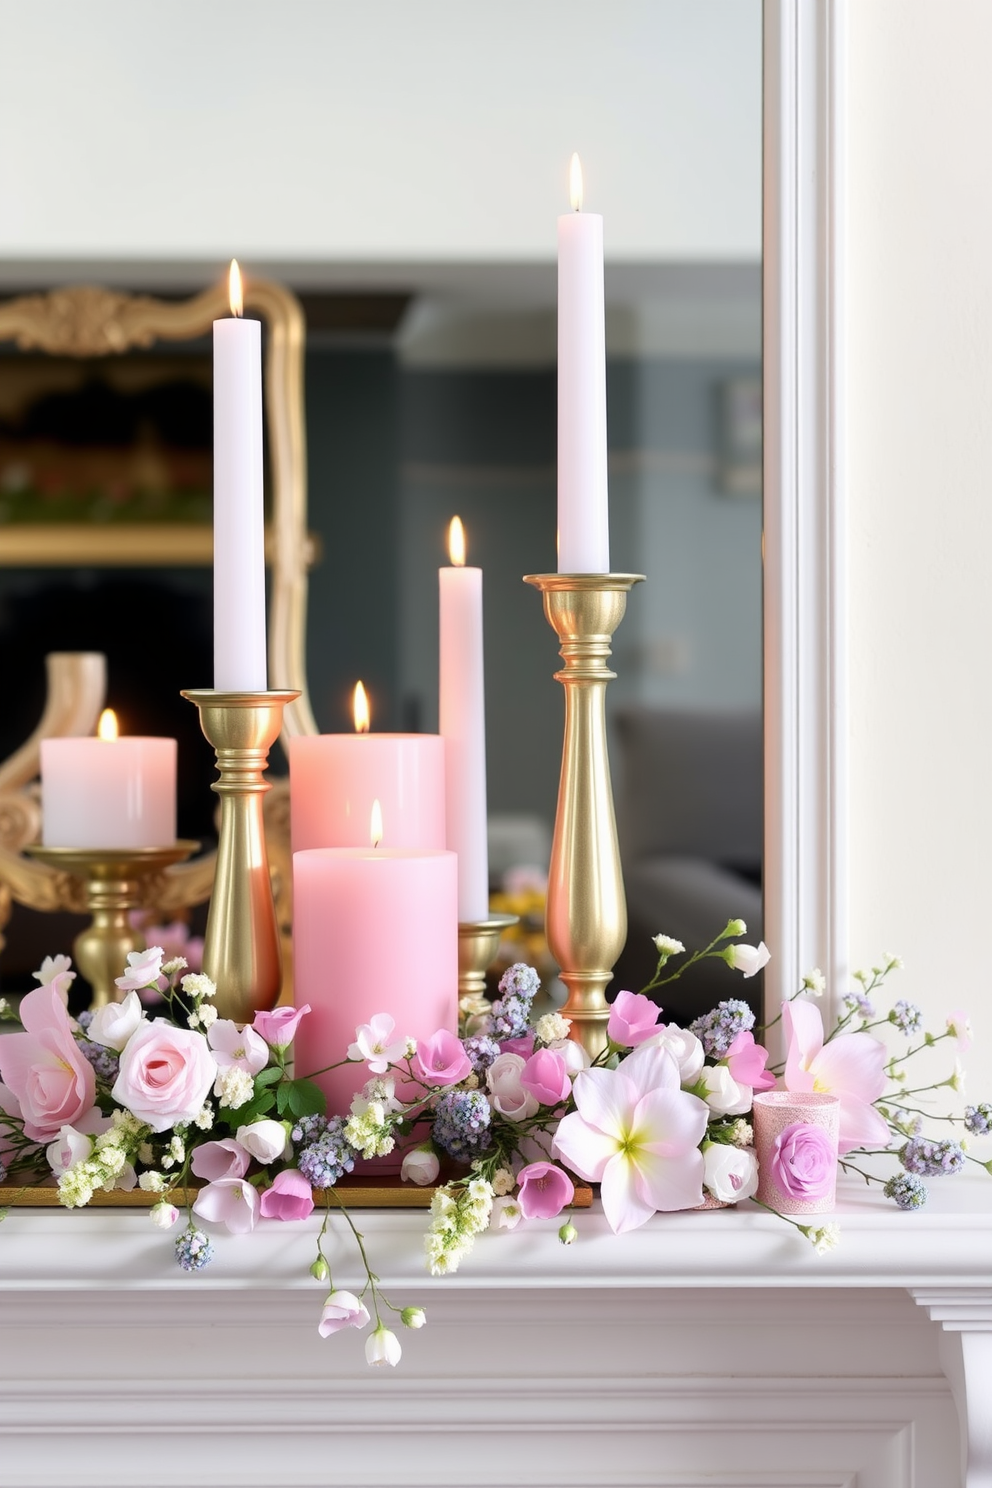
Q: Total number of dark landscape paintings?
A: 1